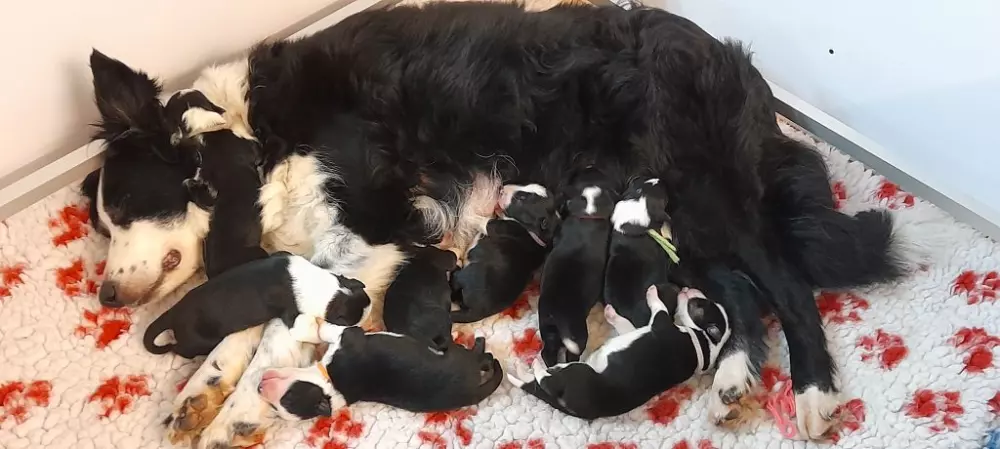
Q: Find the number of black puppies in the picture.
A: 8